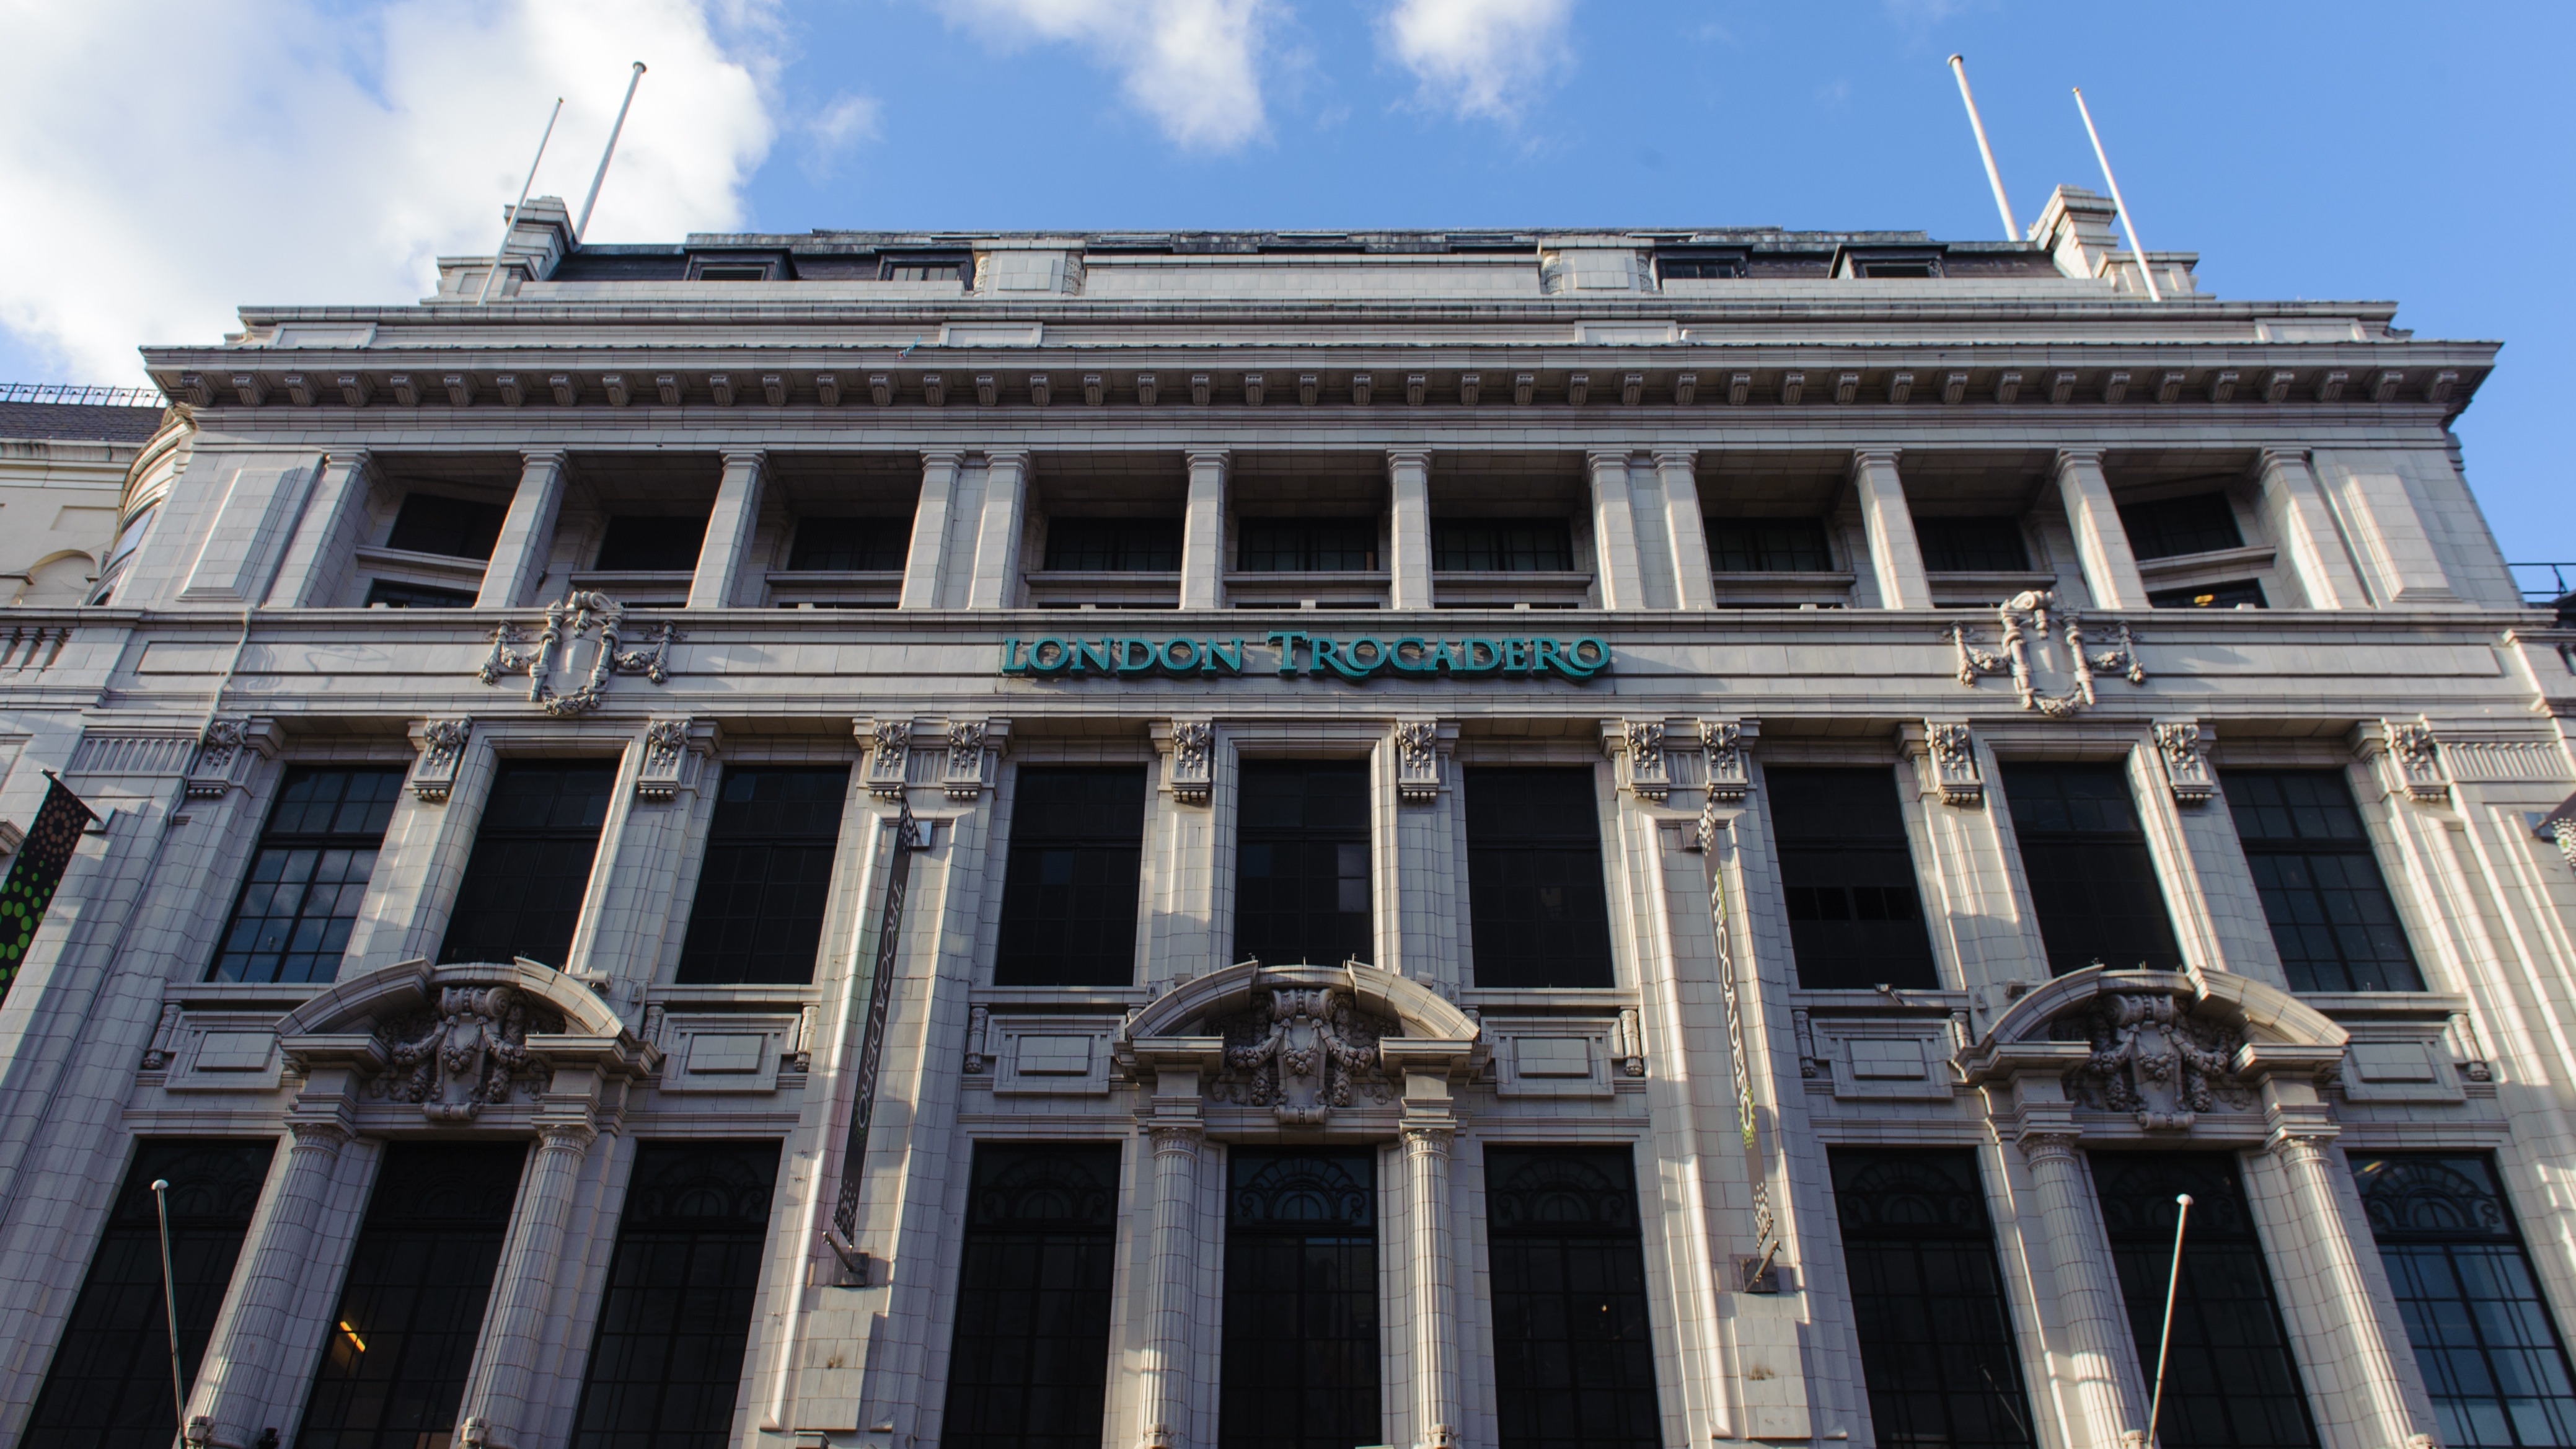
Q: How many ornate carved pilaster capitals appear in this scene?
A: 12